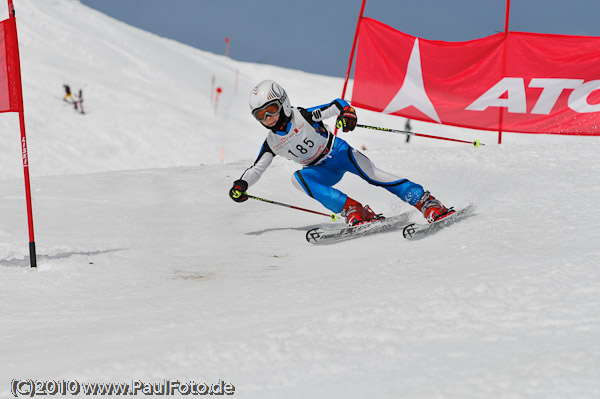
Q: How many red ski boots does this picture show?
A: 2